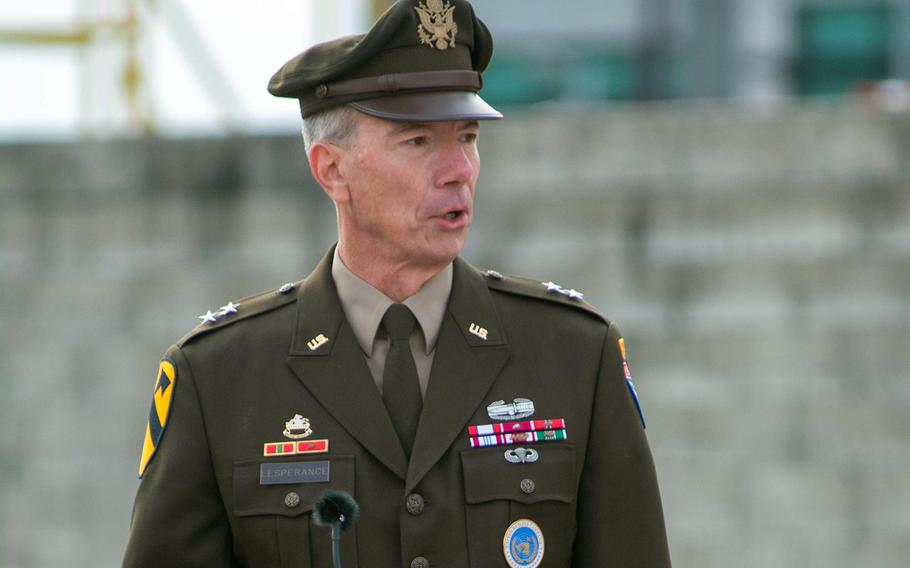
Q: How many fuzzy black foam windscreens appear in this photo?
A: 1